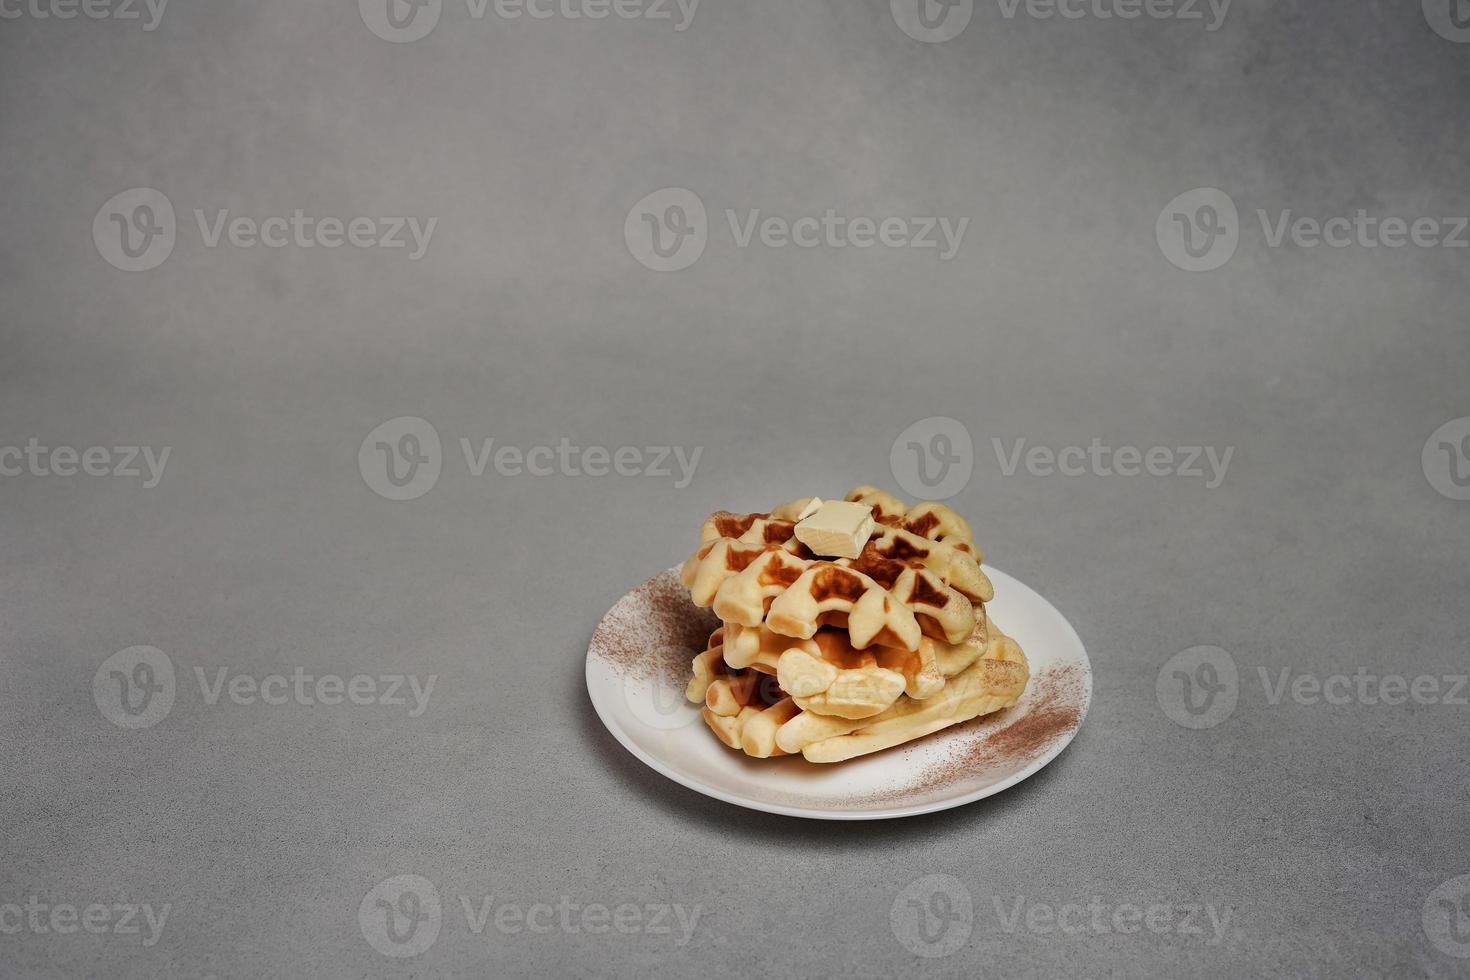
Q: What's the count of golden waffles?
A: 3